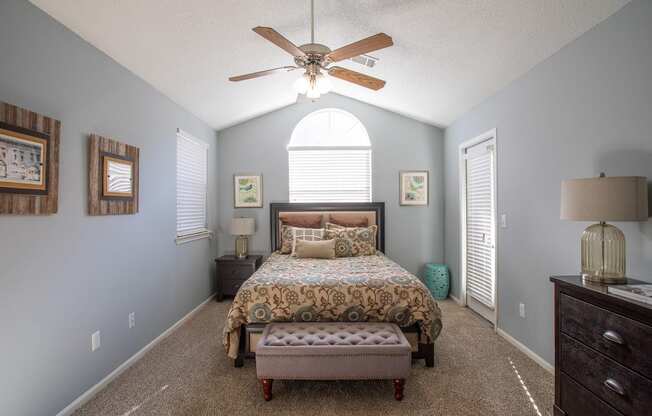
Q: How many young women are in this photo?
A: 0